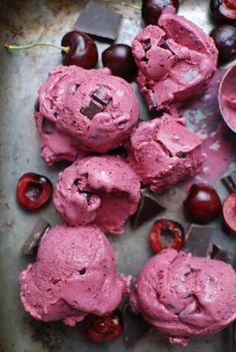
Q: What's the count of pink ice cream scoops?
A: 6